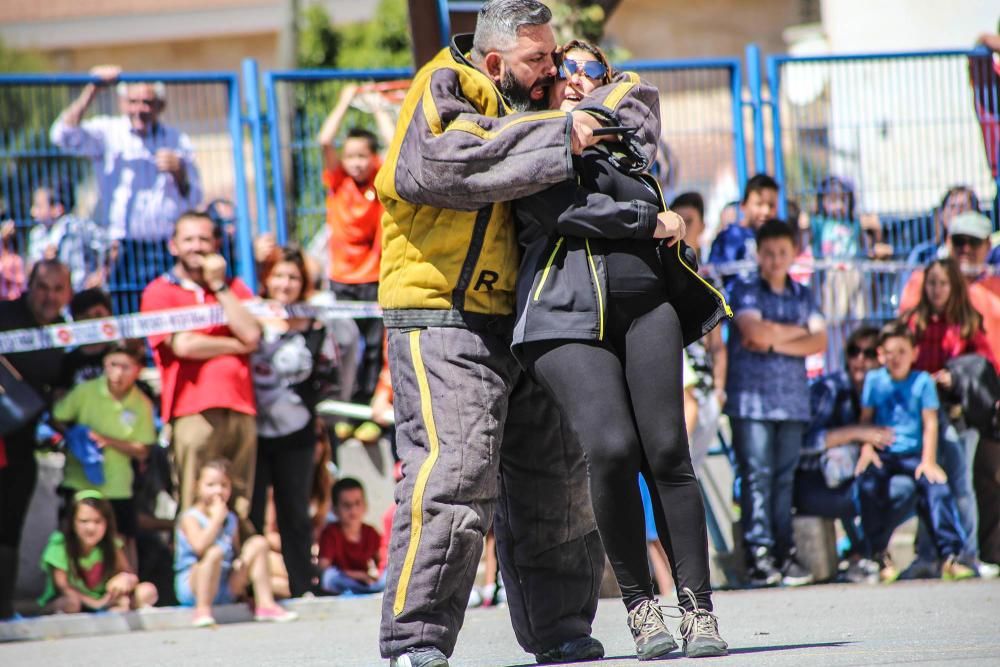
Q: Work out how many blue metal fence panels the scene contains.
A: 4